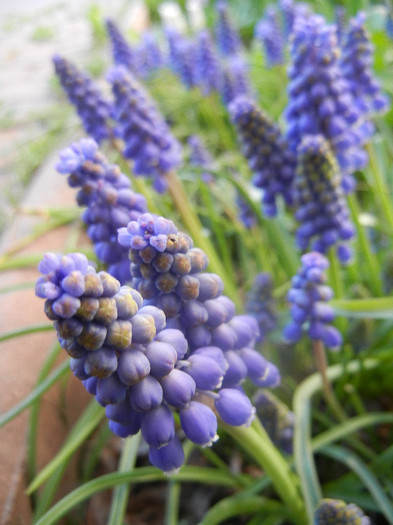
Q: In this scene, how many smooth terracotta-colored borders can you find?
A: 1